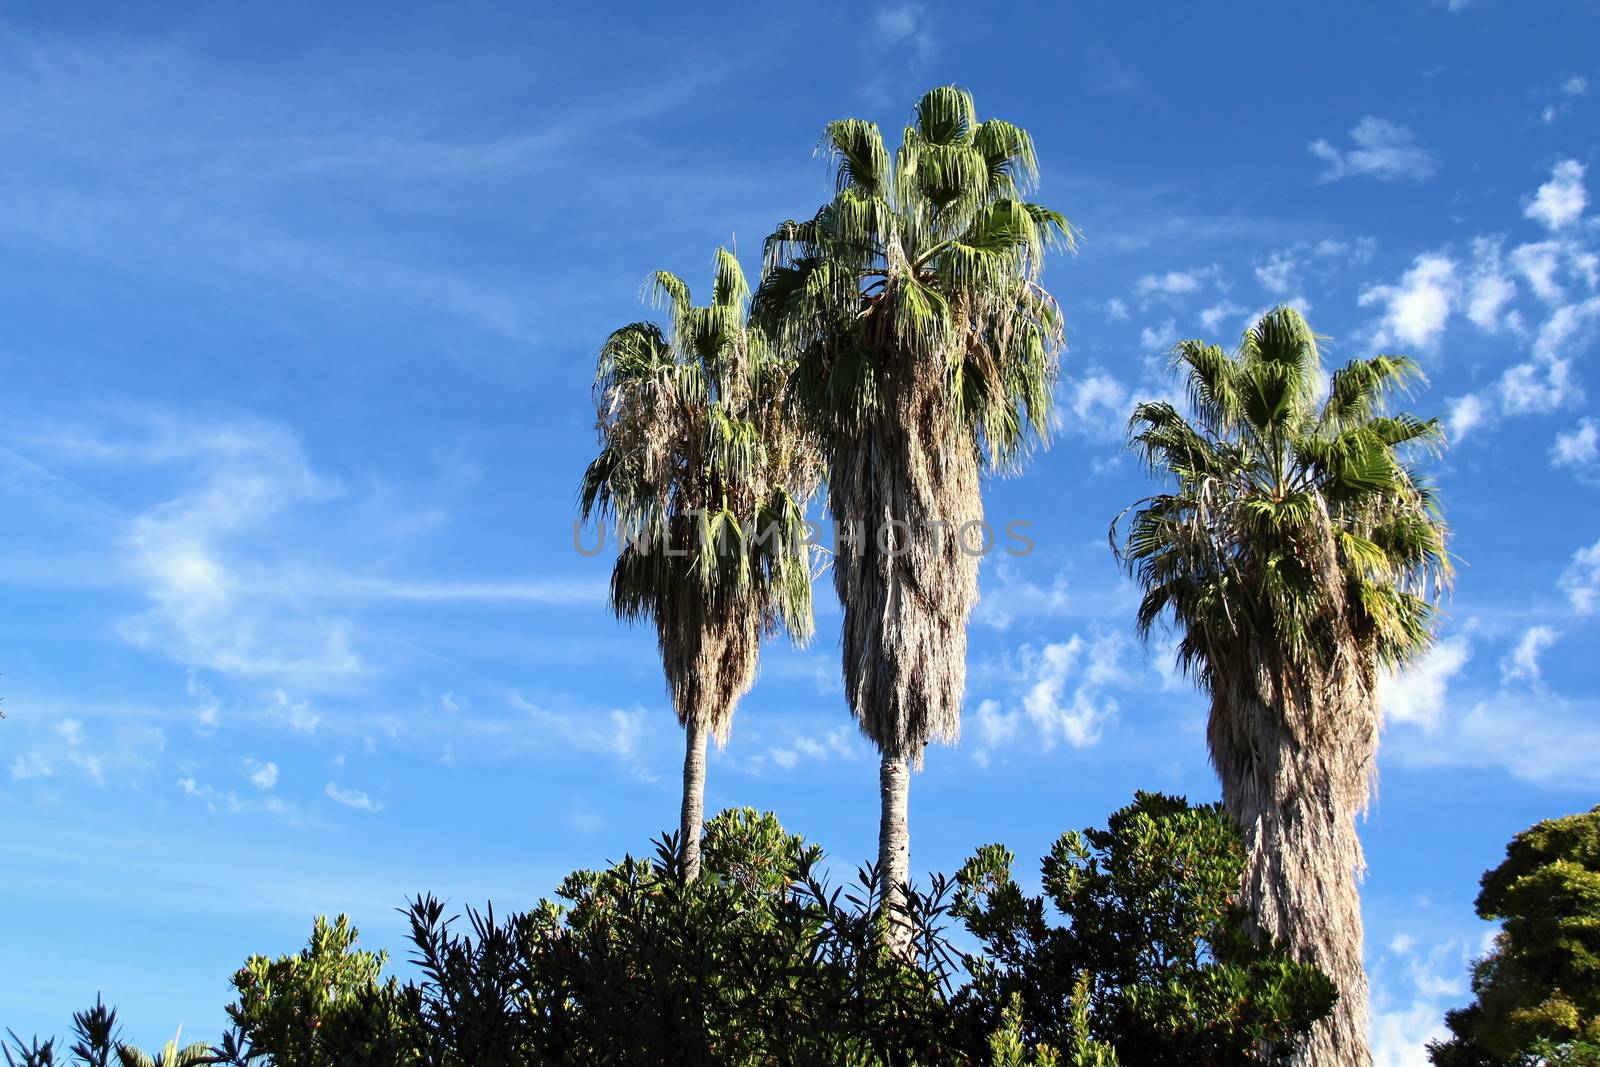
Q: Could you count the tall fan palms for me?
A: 3